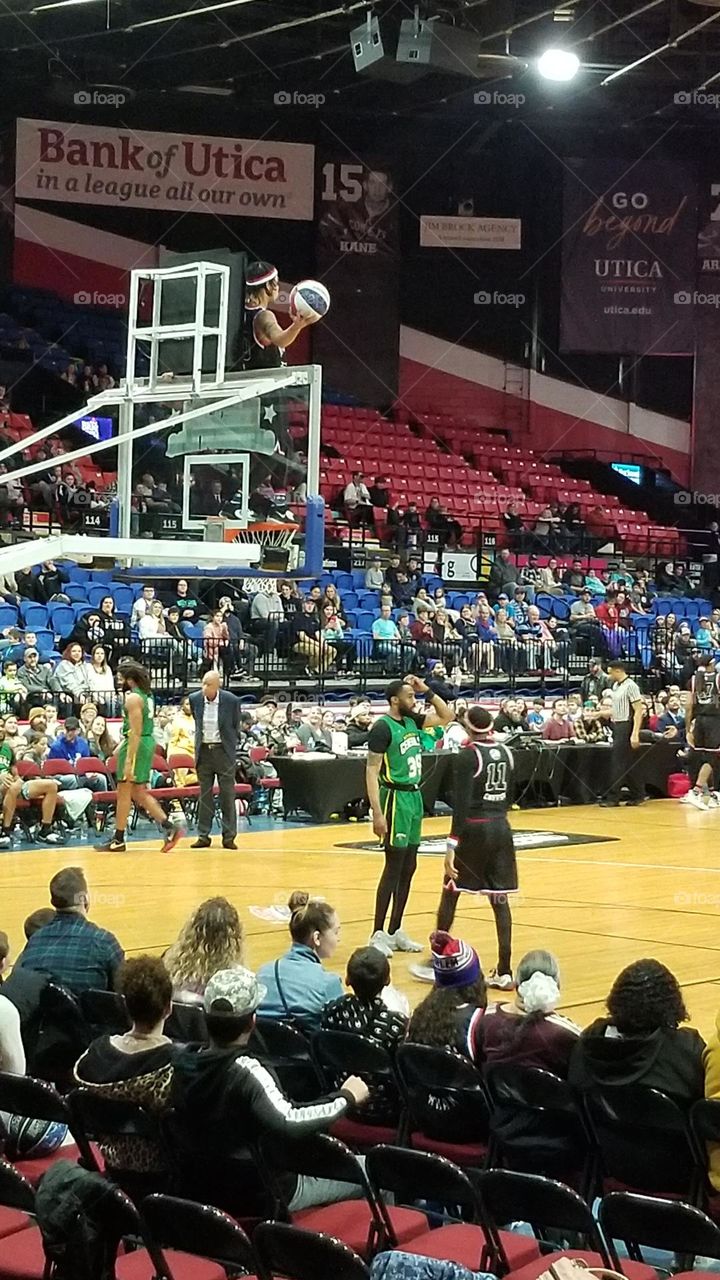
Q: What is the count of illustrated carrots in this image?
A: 0